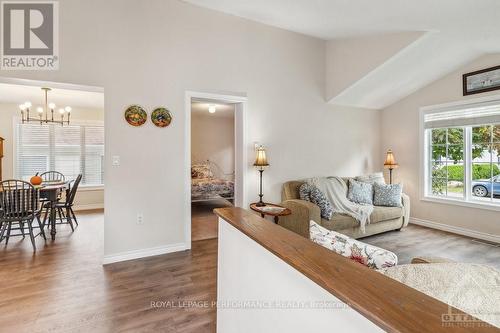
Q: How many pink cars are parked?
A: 0